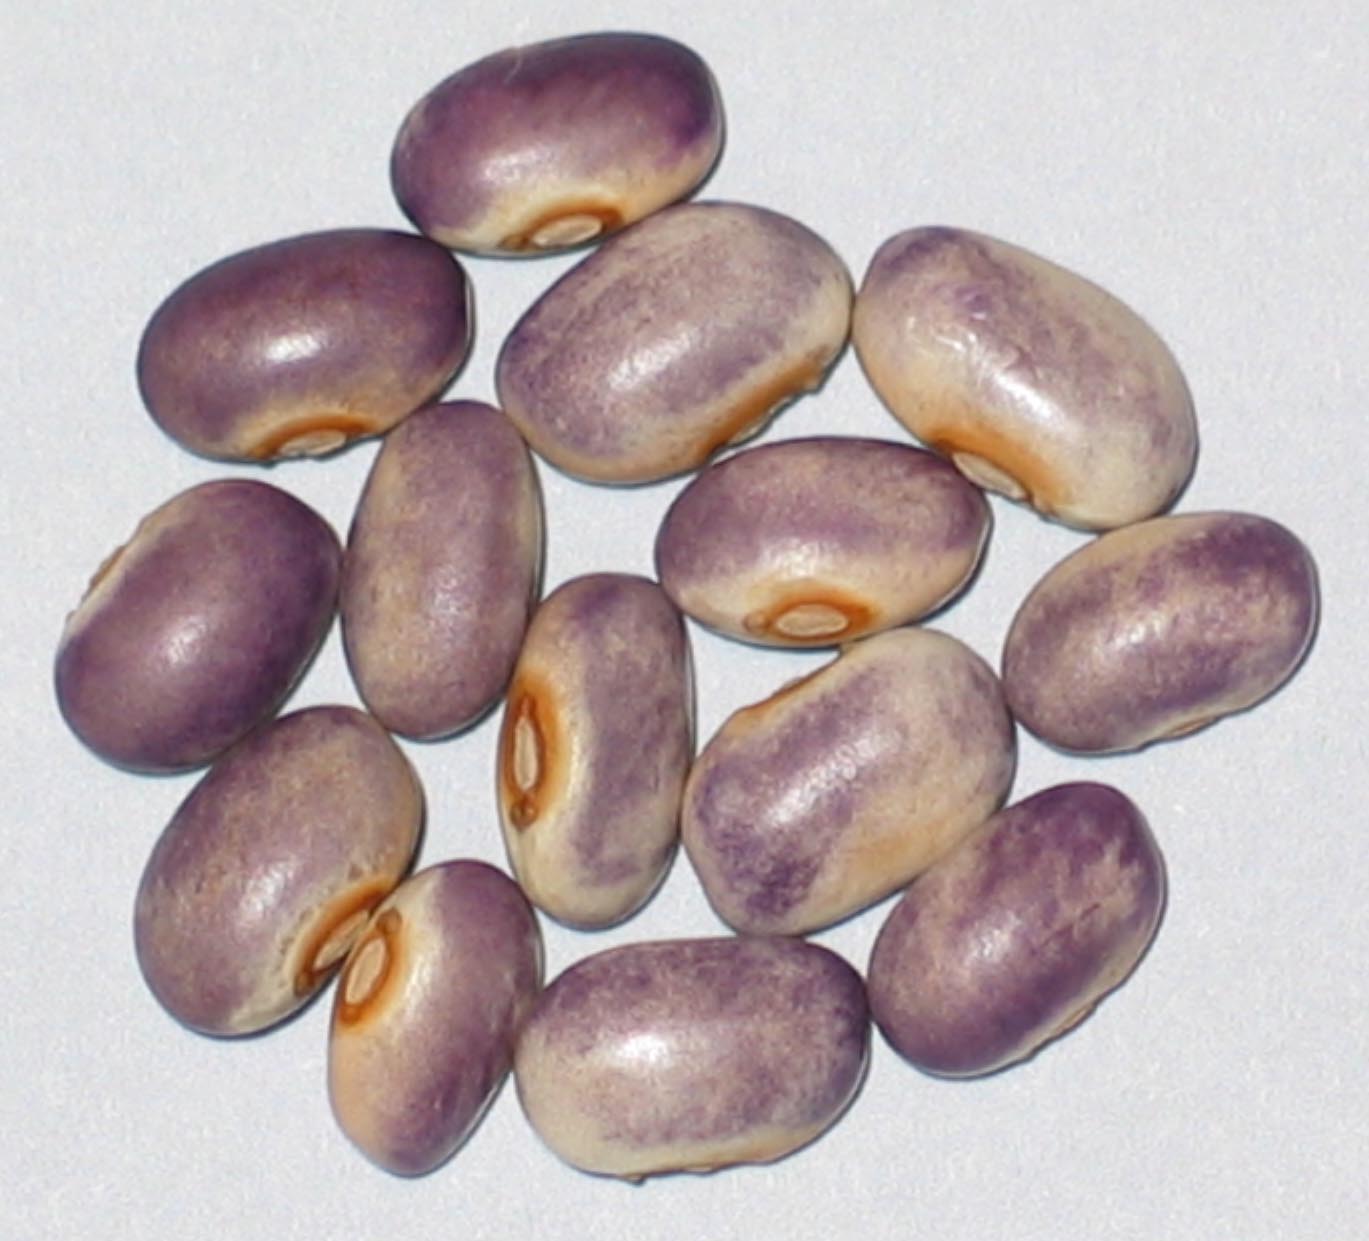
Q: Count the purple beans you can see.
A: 14